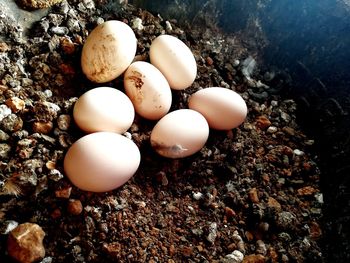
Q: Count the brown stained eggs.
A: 2